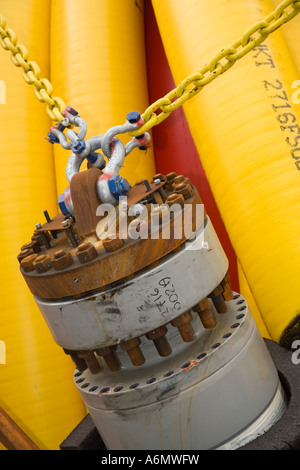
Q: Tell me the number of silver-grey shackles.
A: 4